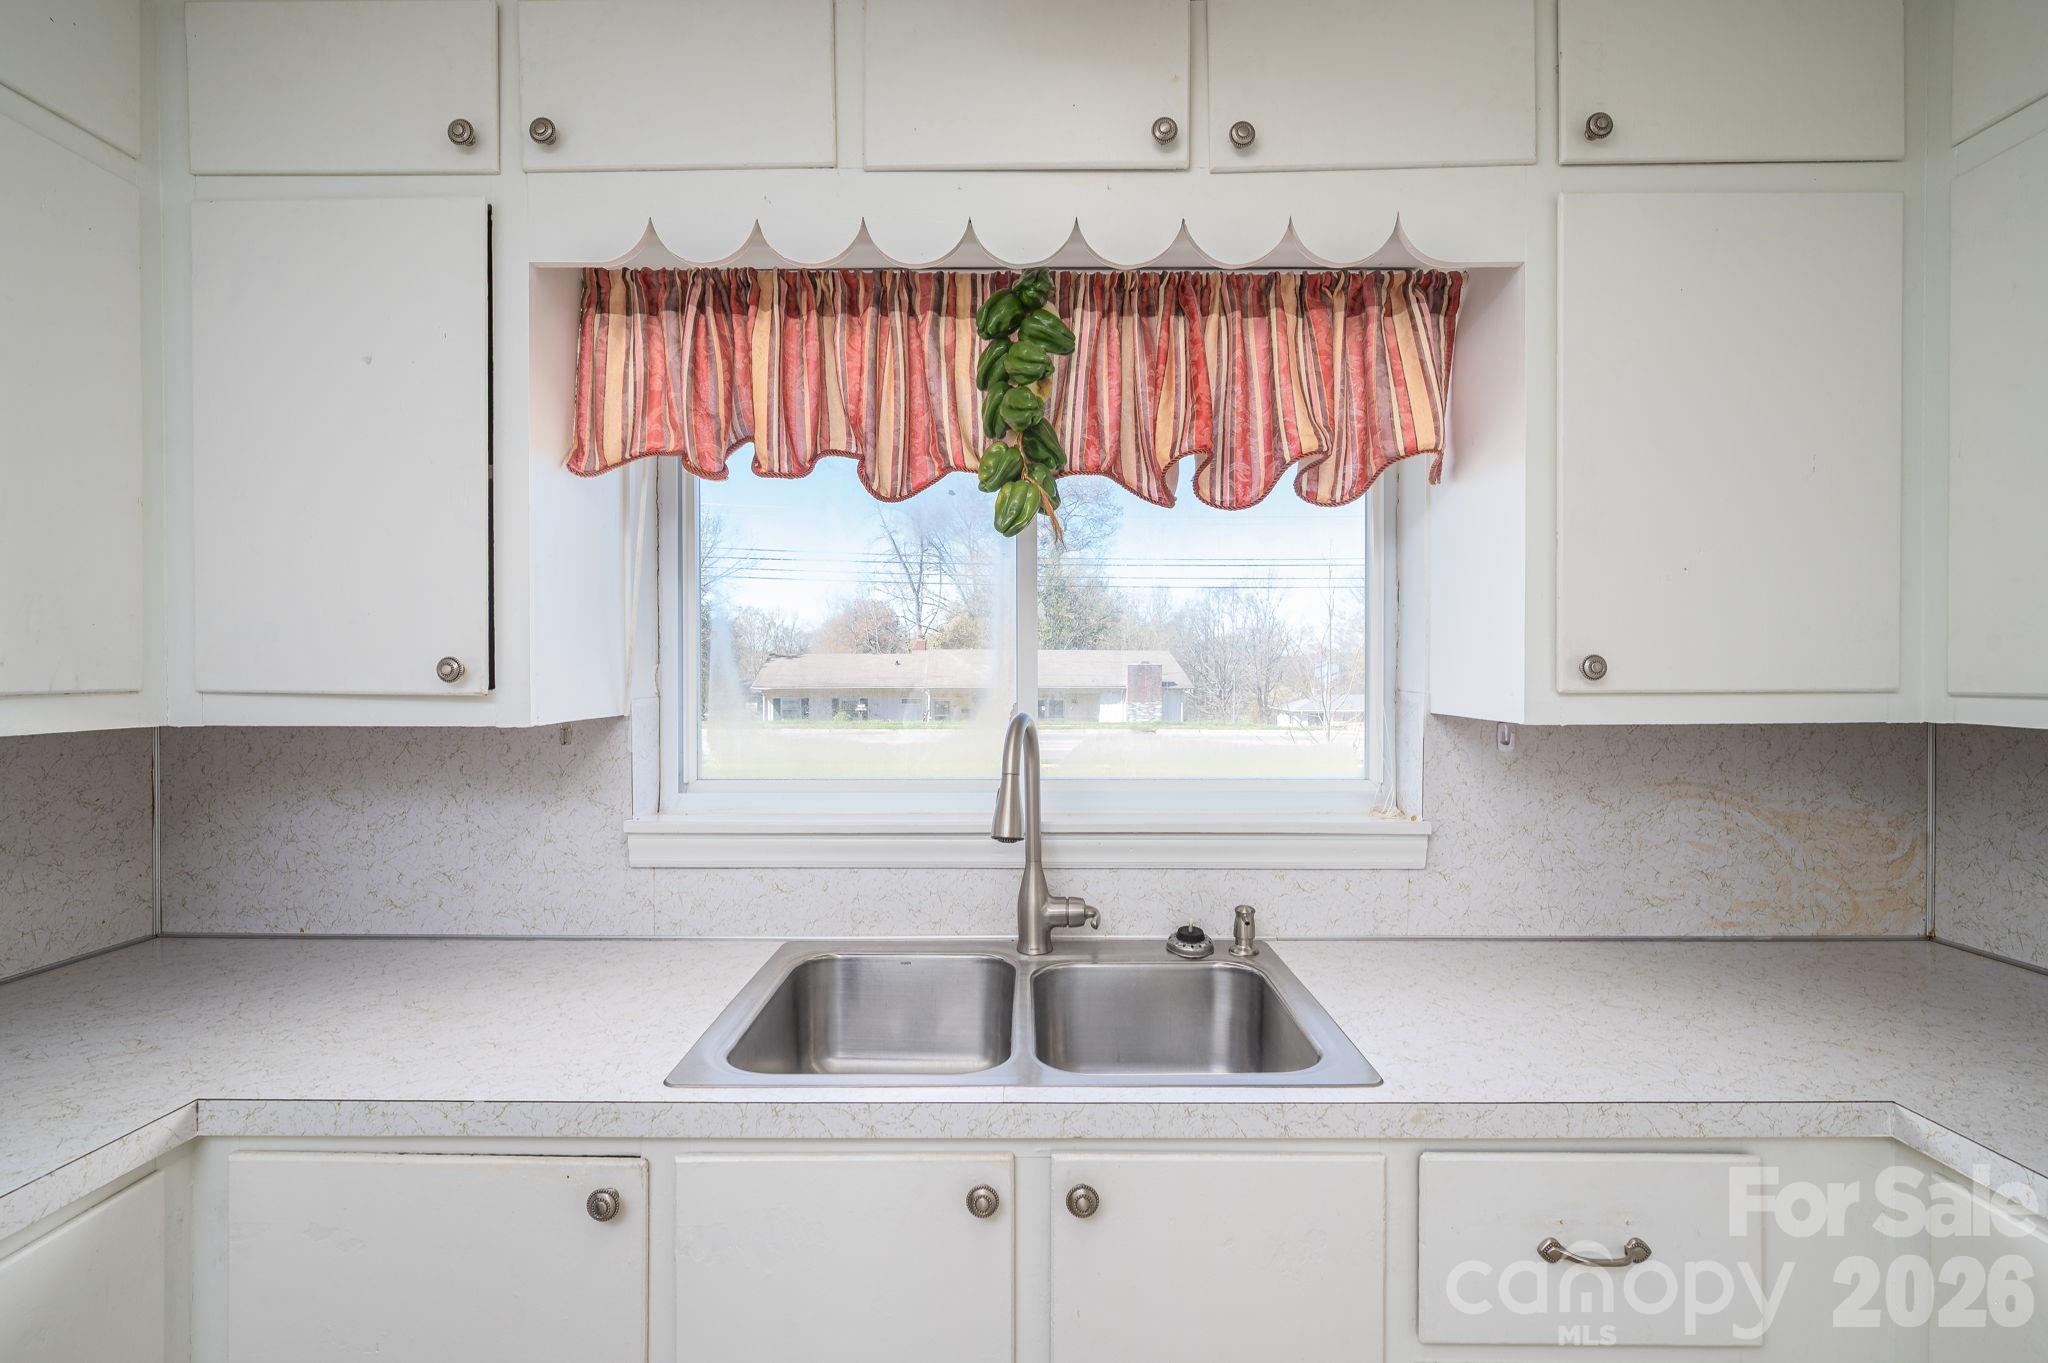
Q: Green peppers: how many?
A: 11